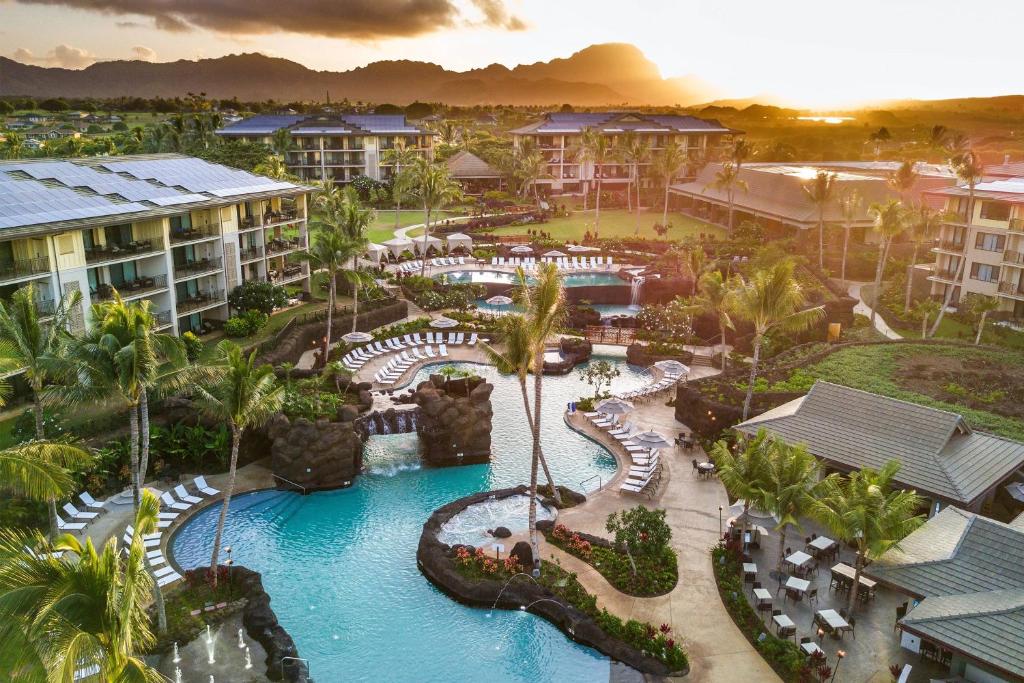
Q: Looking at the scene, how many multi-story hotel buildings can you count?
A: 4